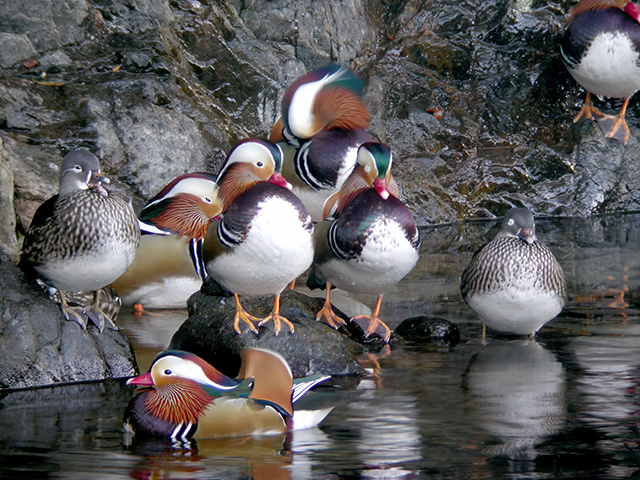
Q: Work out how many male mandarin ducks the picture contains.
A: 6